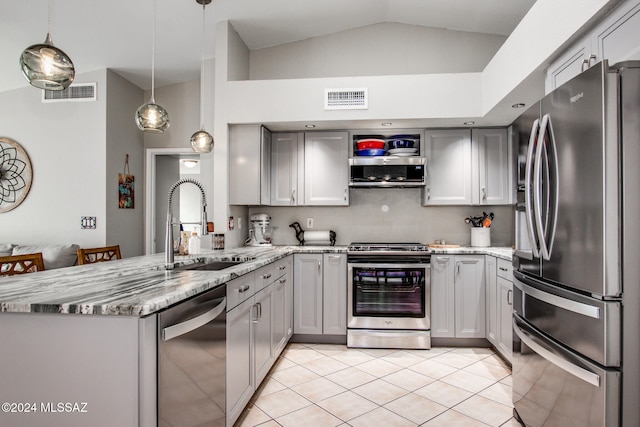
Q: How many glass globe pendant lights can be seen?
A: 3